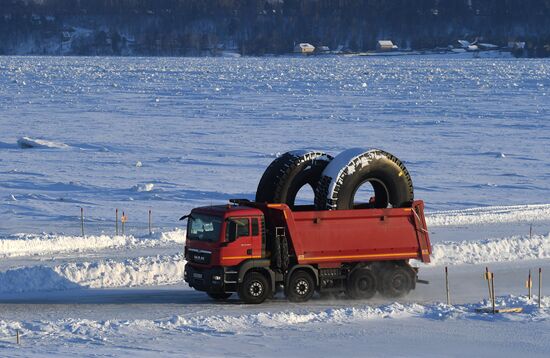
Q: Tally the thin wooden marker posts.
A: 11